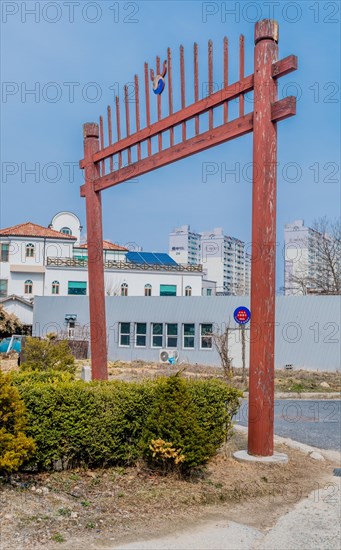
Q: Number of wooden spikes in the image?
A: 13